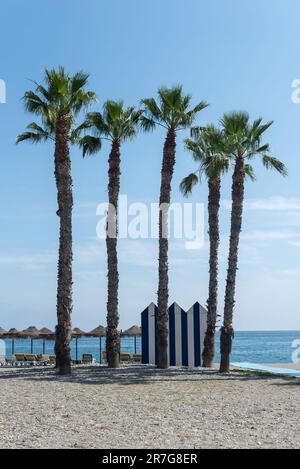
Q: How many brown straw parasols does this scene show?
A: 7